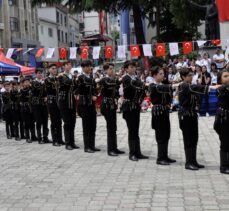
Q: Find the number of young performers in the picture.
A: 12